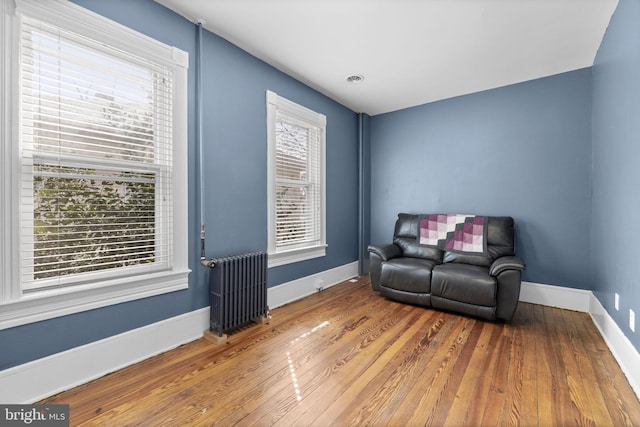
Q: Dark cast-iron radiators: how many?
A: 1